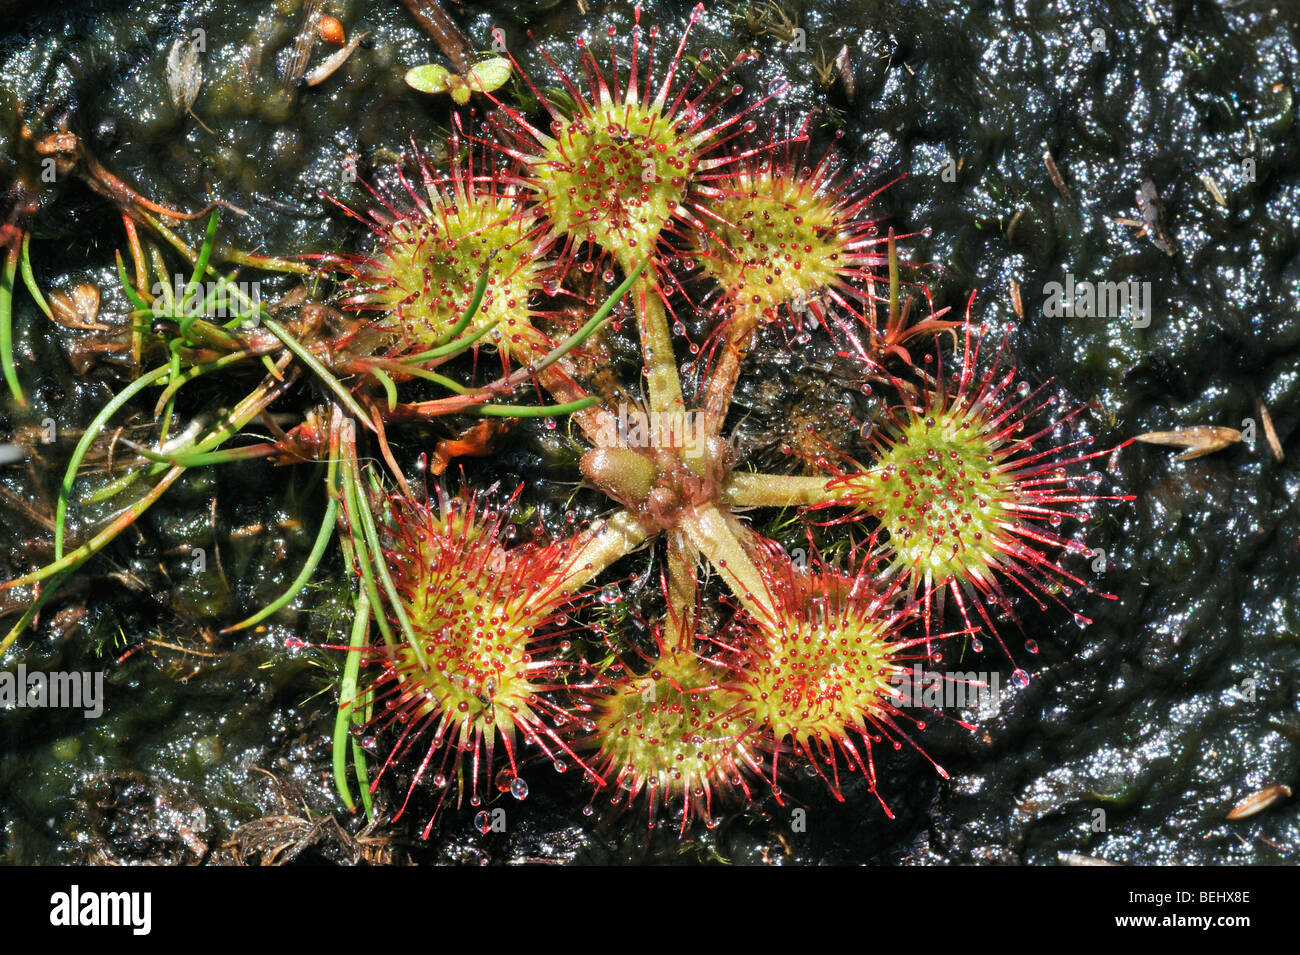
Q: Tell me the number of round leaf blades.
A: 7